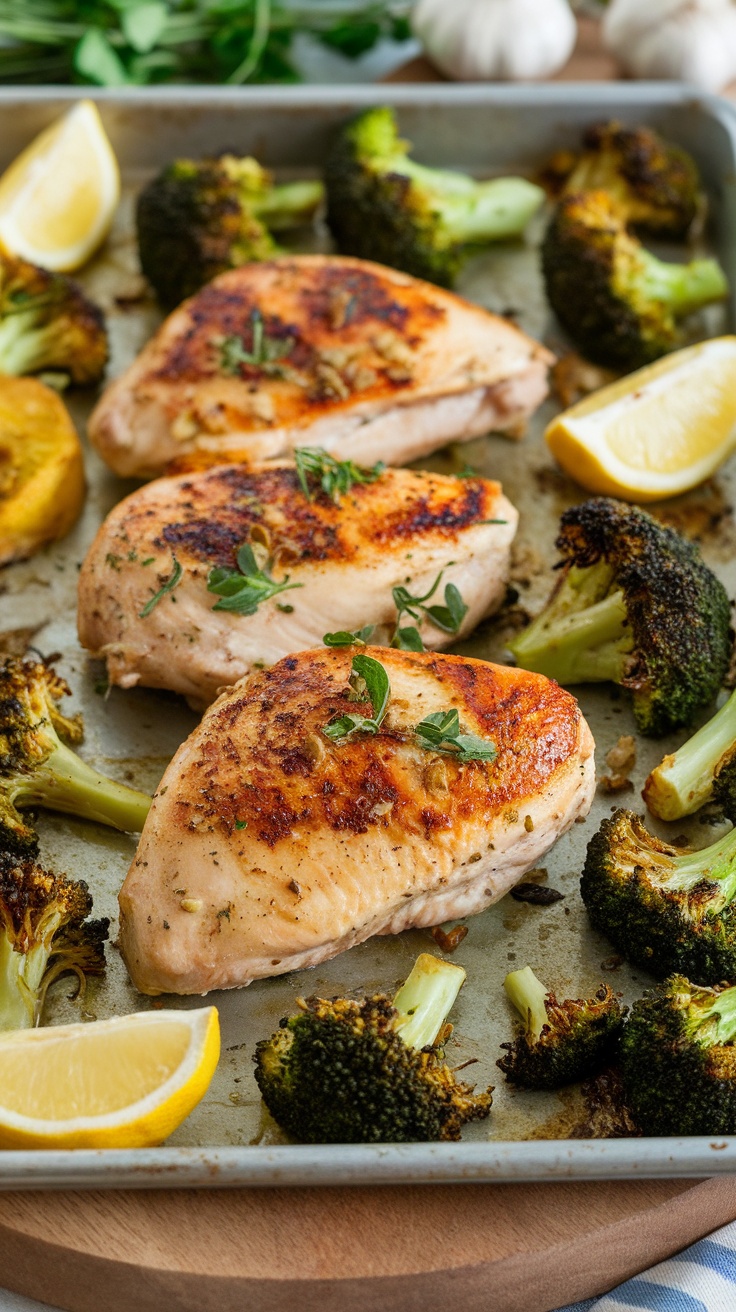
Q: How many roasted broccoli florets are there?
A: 13